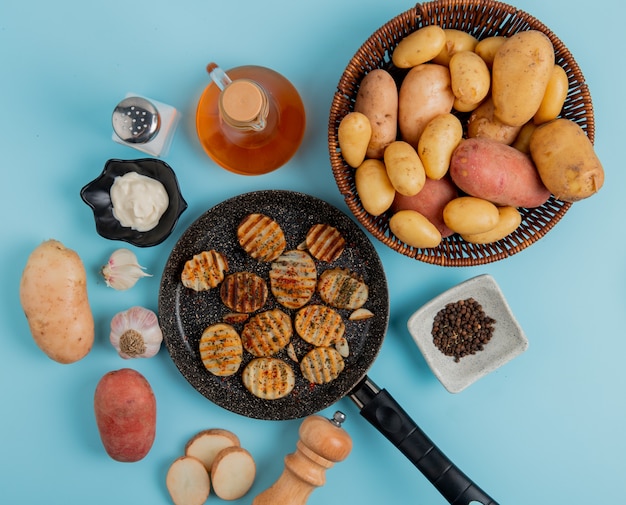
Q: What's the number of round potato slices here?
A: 14